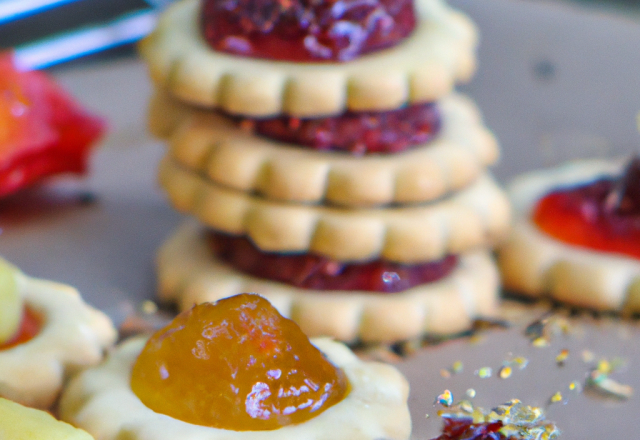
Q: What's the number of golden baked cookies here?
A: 7